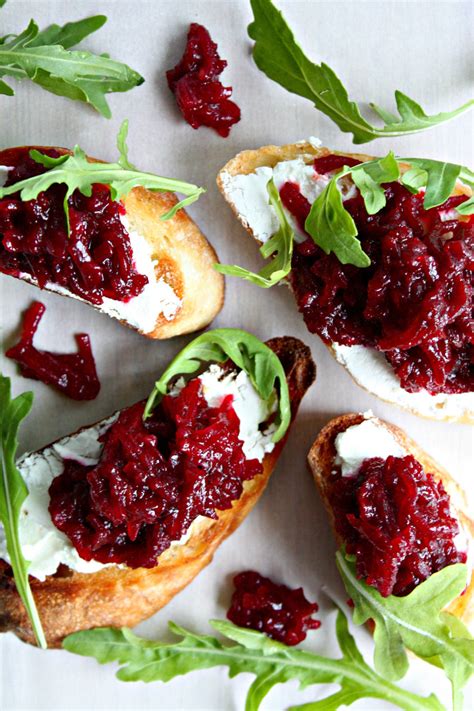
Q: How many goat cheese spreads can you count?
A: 4